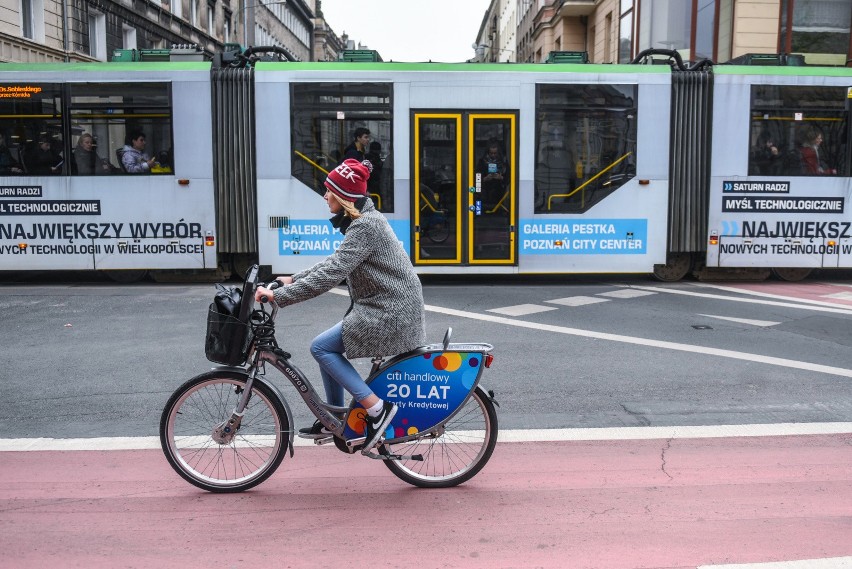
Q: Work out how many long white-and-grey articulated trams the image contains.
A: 1